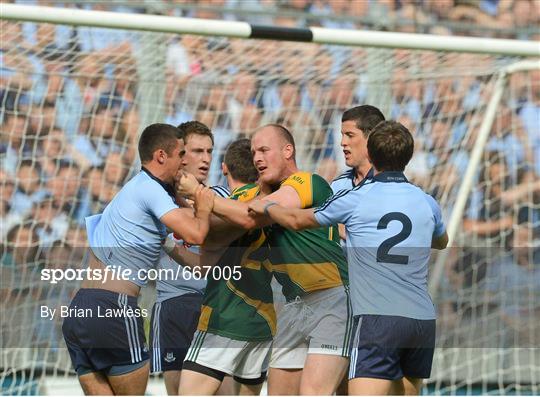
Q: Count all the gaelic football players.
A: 6